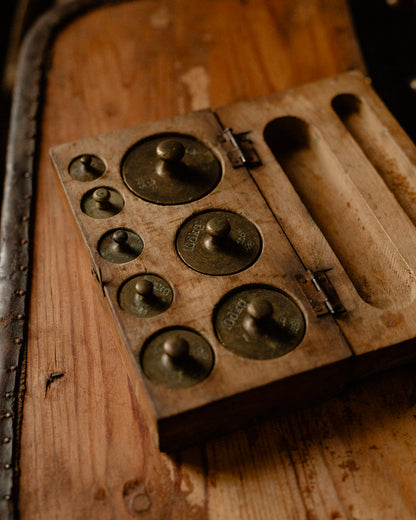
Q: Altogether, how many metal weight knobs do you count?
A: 8